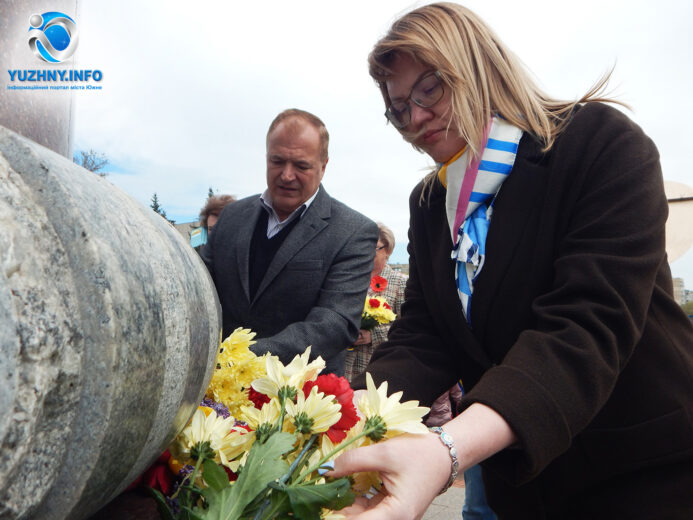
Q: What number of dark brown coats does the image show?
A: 1